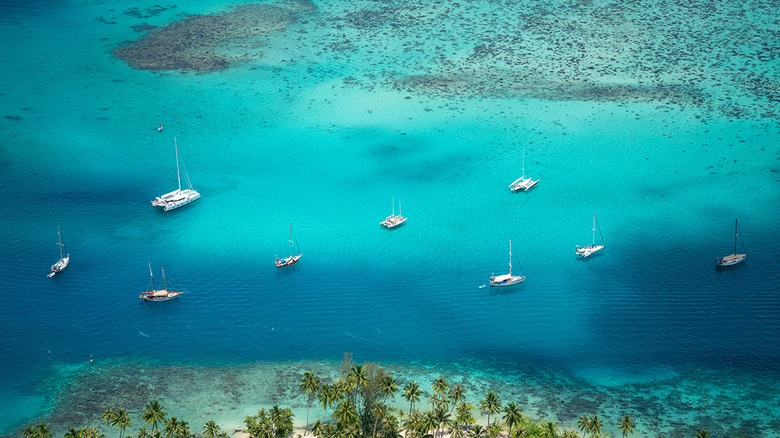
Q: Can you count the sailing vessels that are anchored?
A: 9